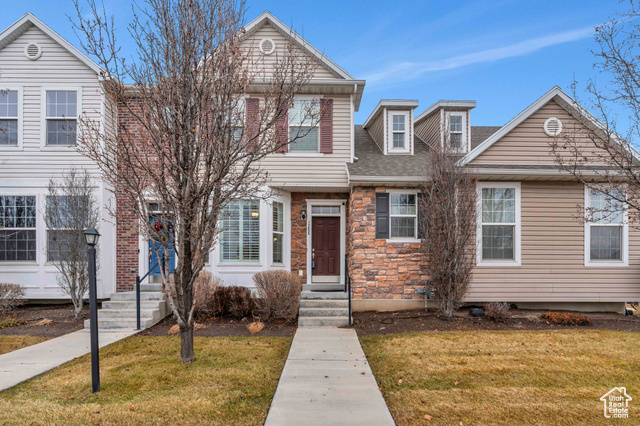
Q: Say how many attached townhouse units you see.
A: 3